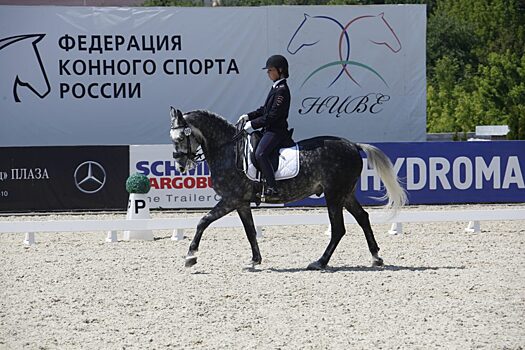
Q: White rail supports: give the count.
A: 7